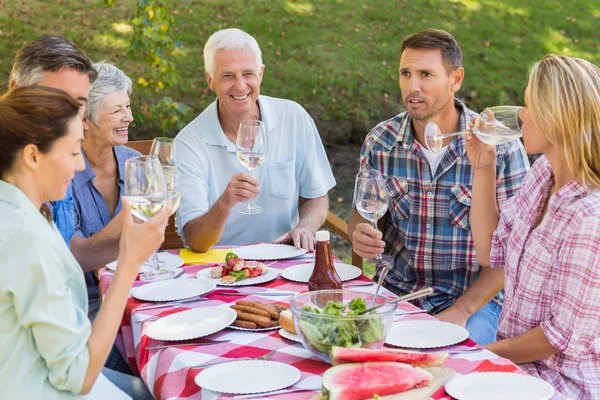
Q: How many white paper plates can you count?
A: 11